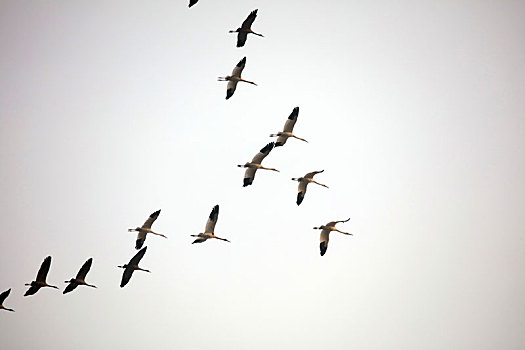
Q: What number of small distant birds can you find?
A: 13